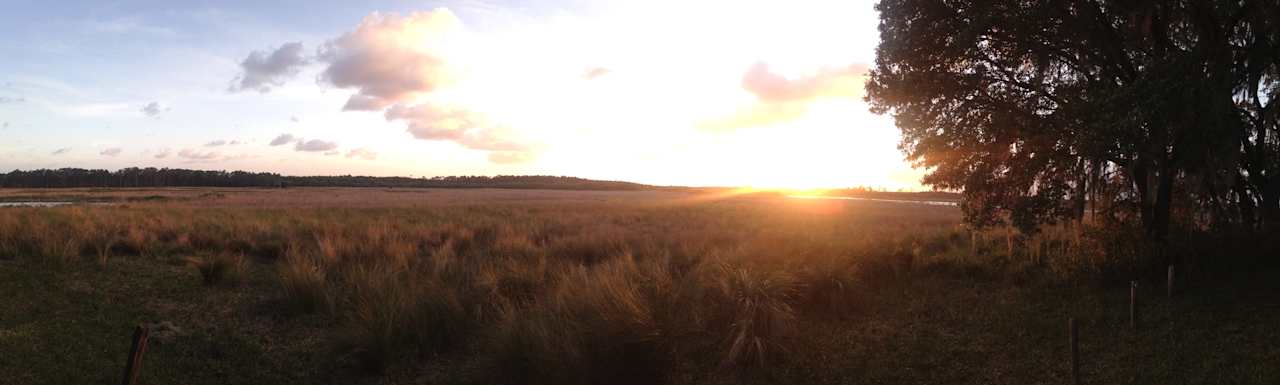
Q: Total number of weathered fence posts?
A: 4